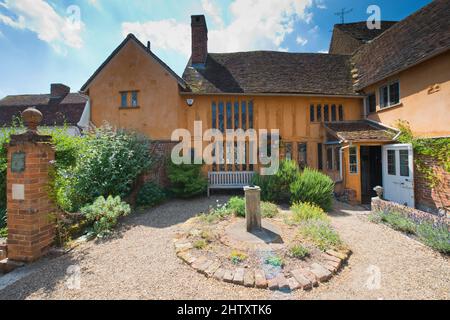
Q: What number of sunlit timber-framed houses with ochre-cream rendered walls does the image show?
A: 1